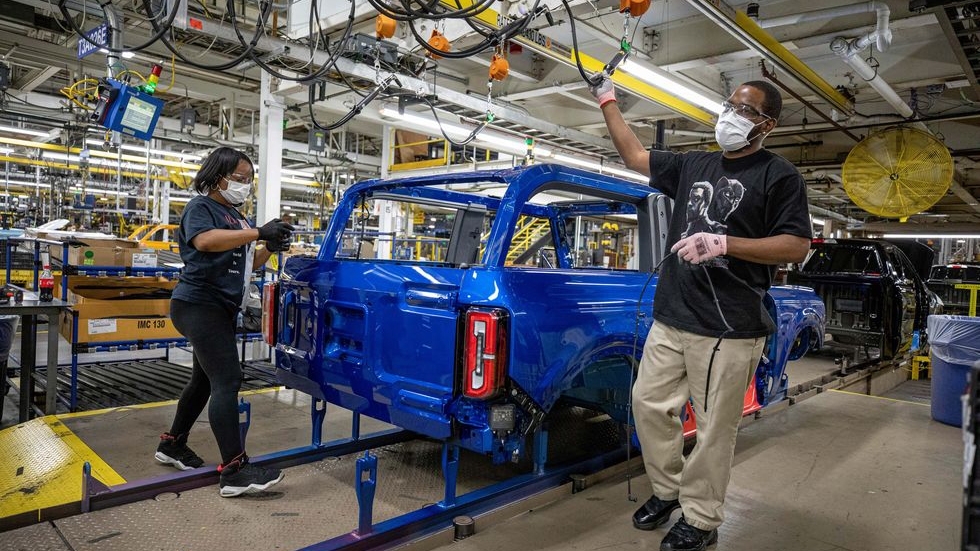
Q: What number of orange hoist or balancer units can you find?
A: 4